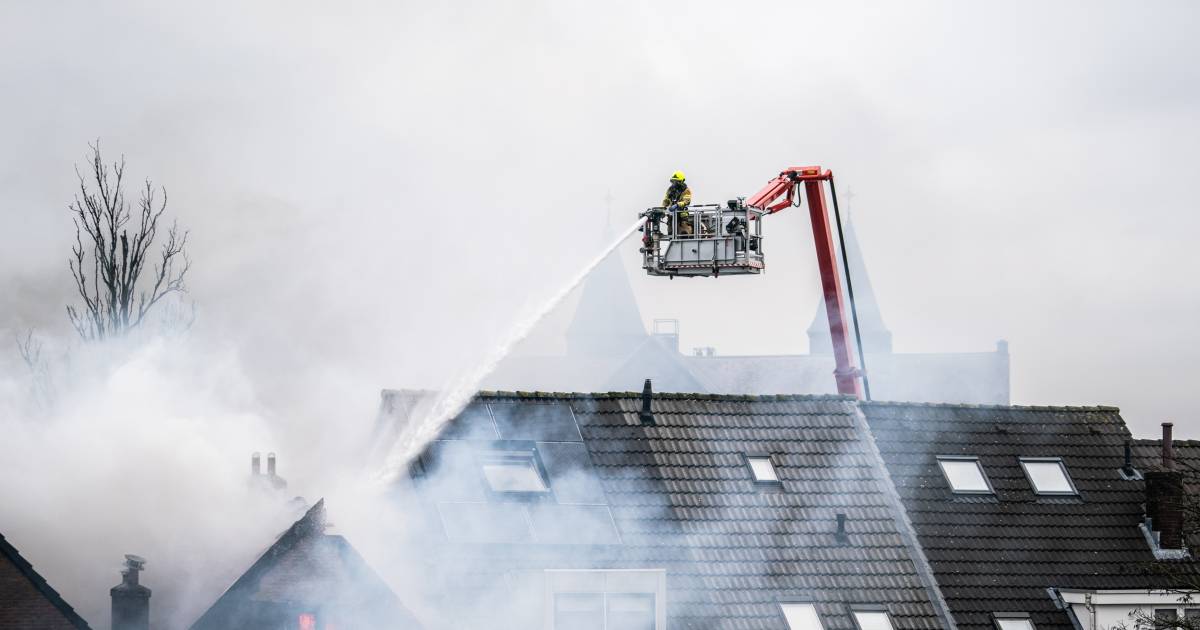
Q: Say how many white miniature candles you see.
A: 0